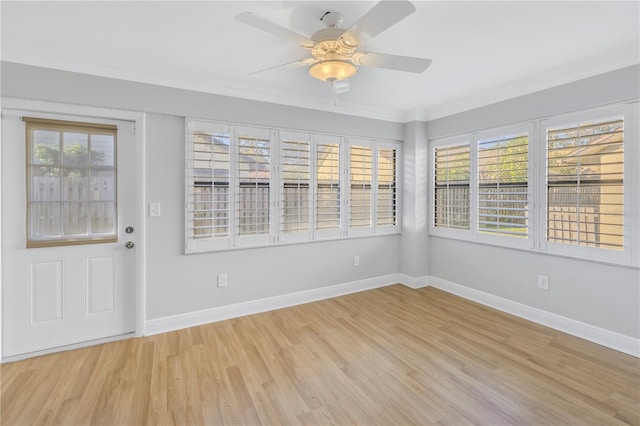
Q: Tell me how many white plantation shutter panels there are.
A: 9